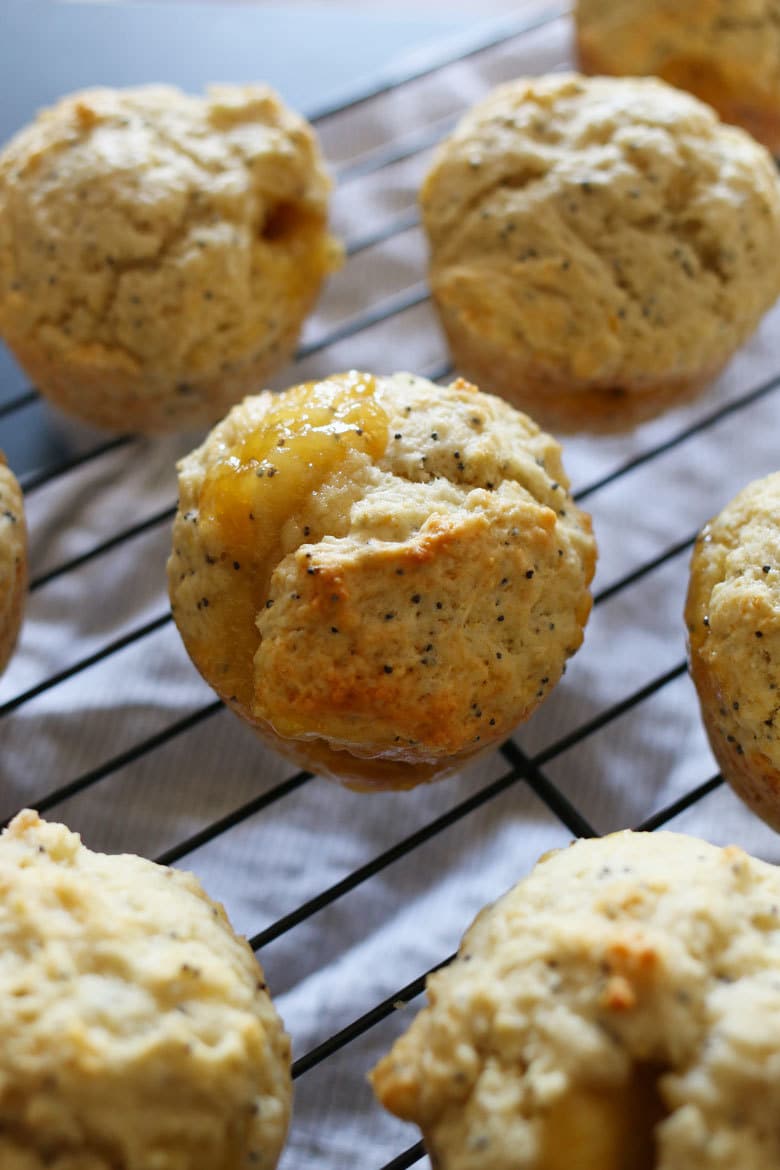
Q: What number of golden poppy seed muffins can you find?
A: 8